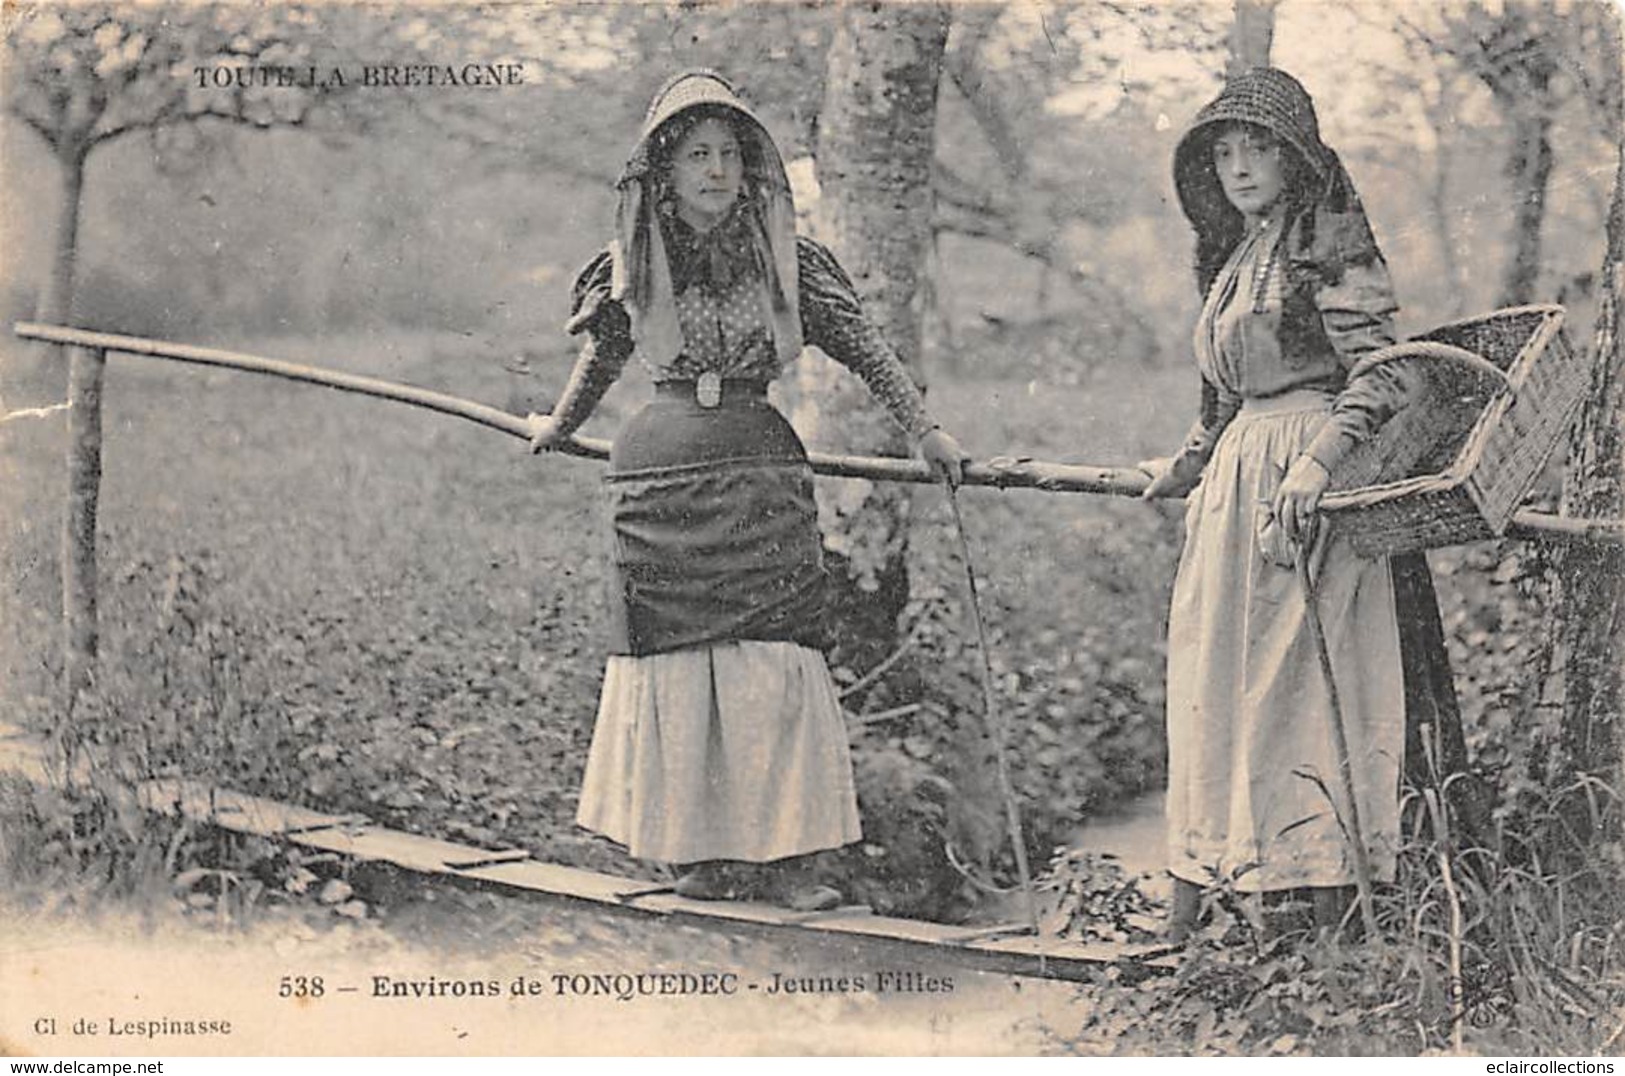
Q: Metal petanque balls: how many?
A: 0